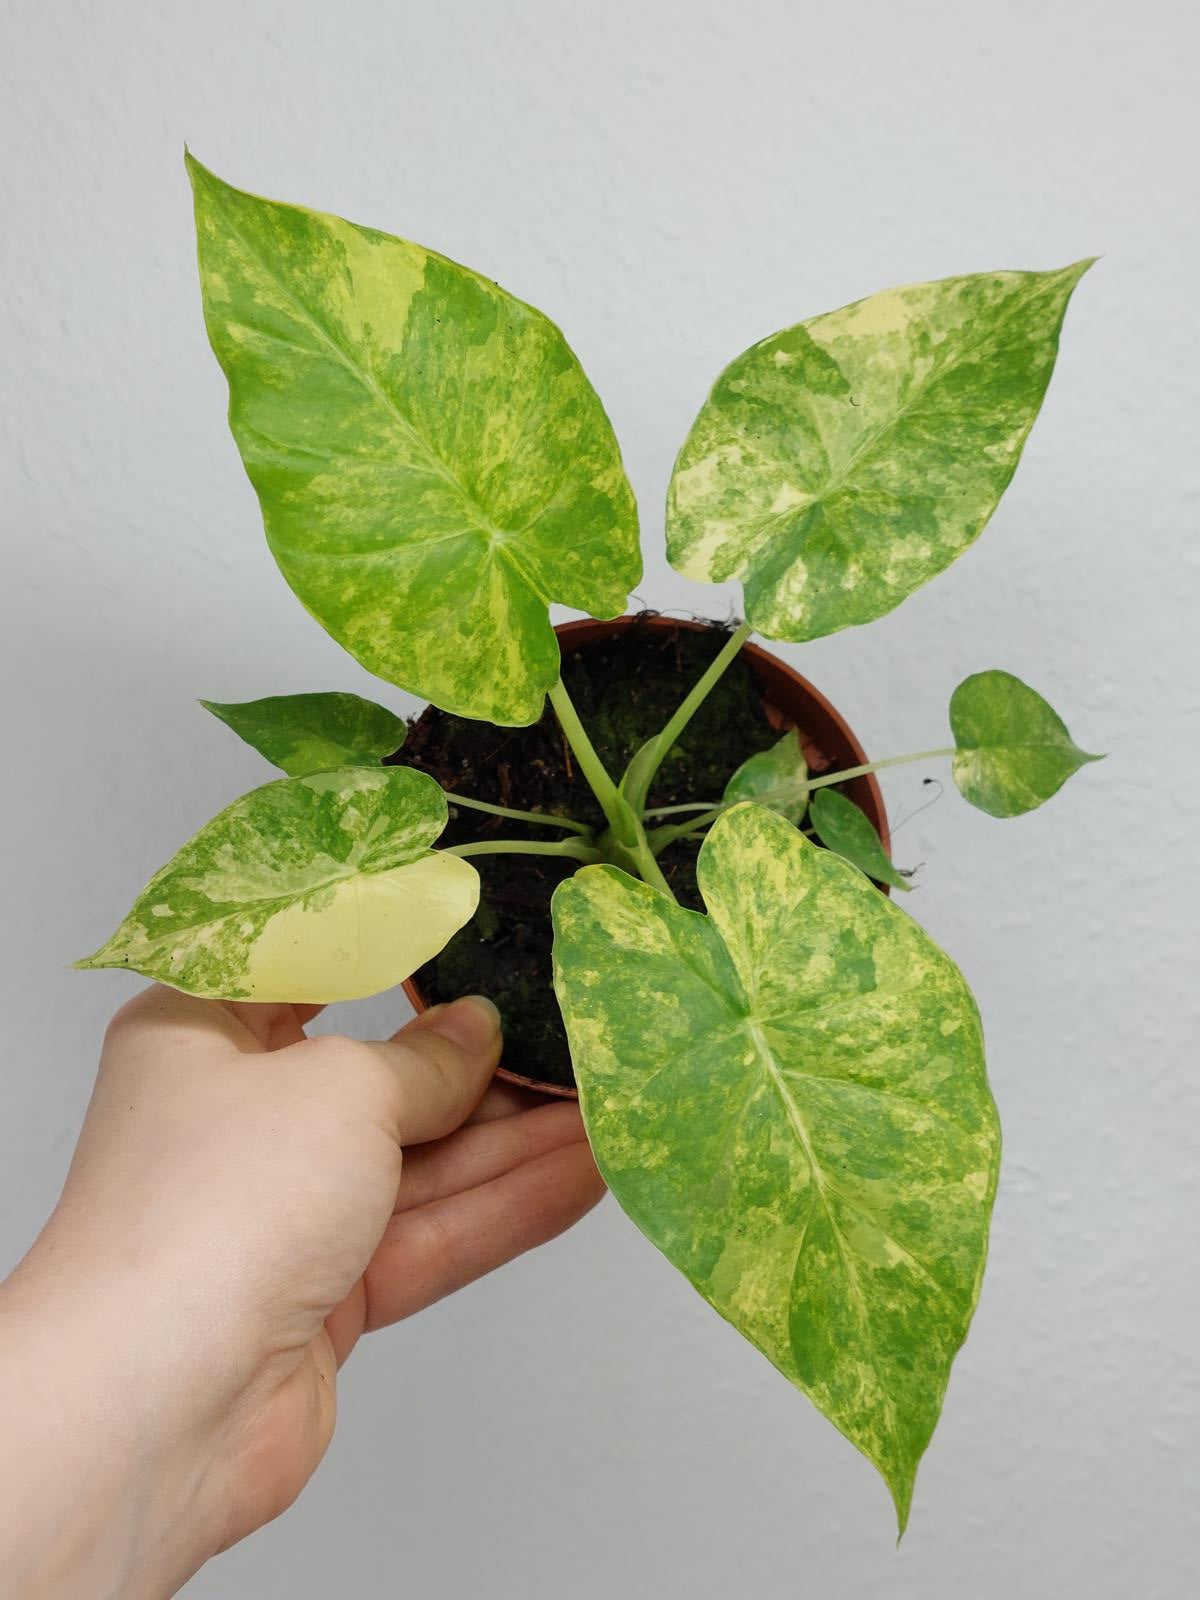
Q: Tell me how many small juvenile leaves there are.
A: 4